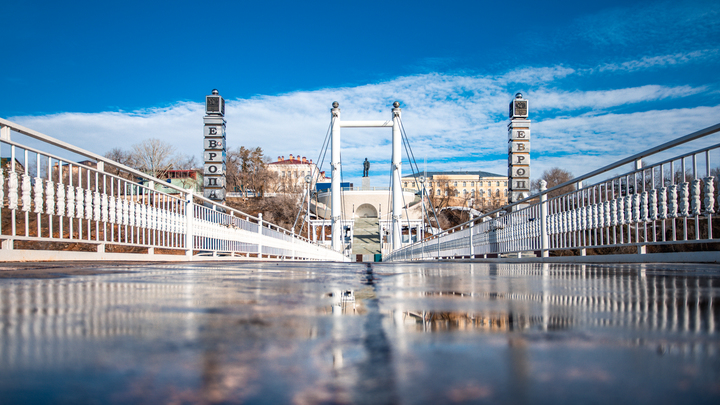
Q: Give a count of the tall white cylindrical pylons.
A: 2